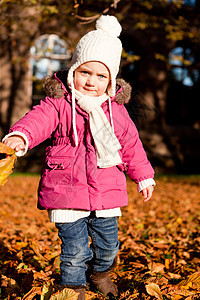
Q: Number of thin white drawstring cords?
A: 2